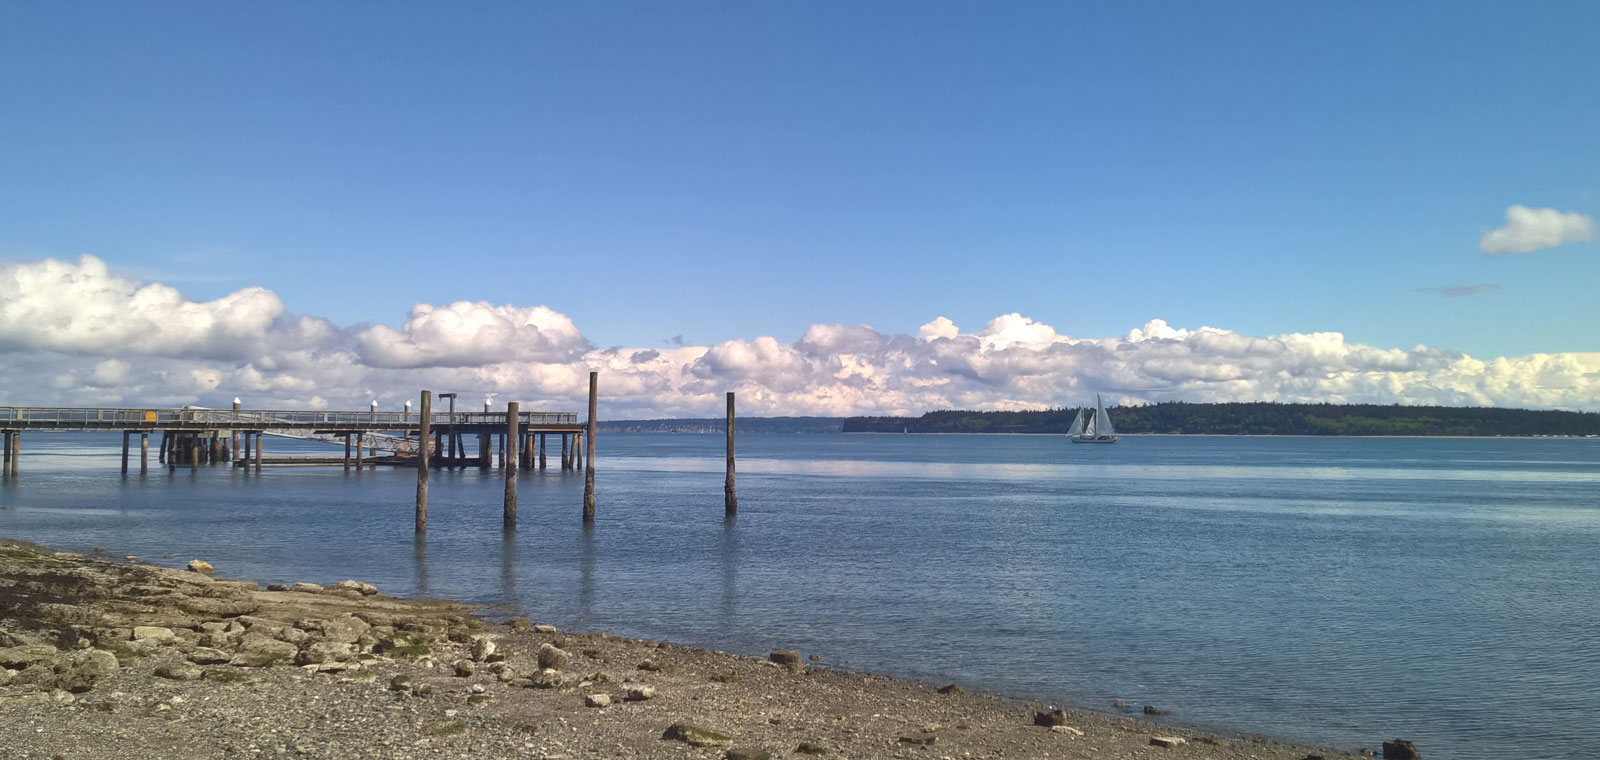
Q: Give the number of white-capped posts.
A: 4